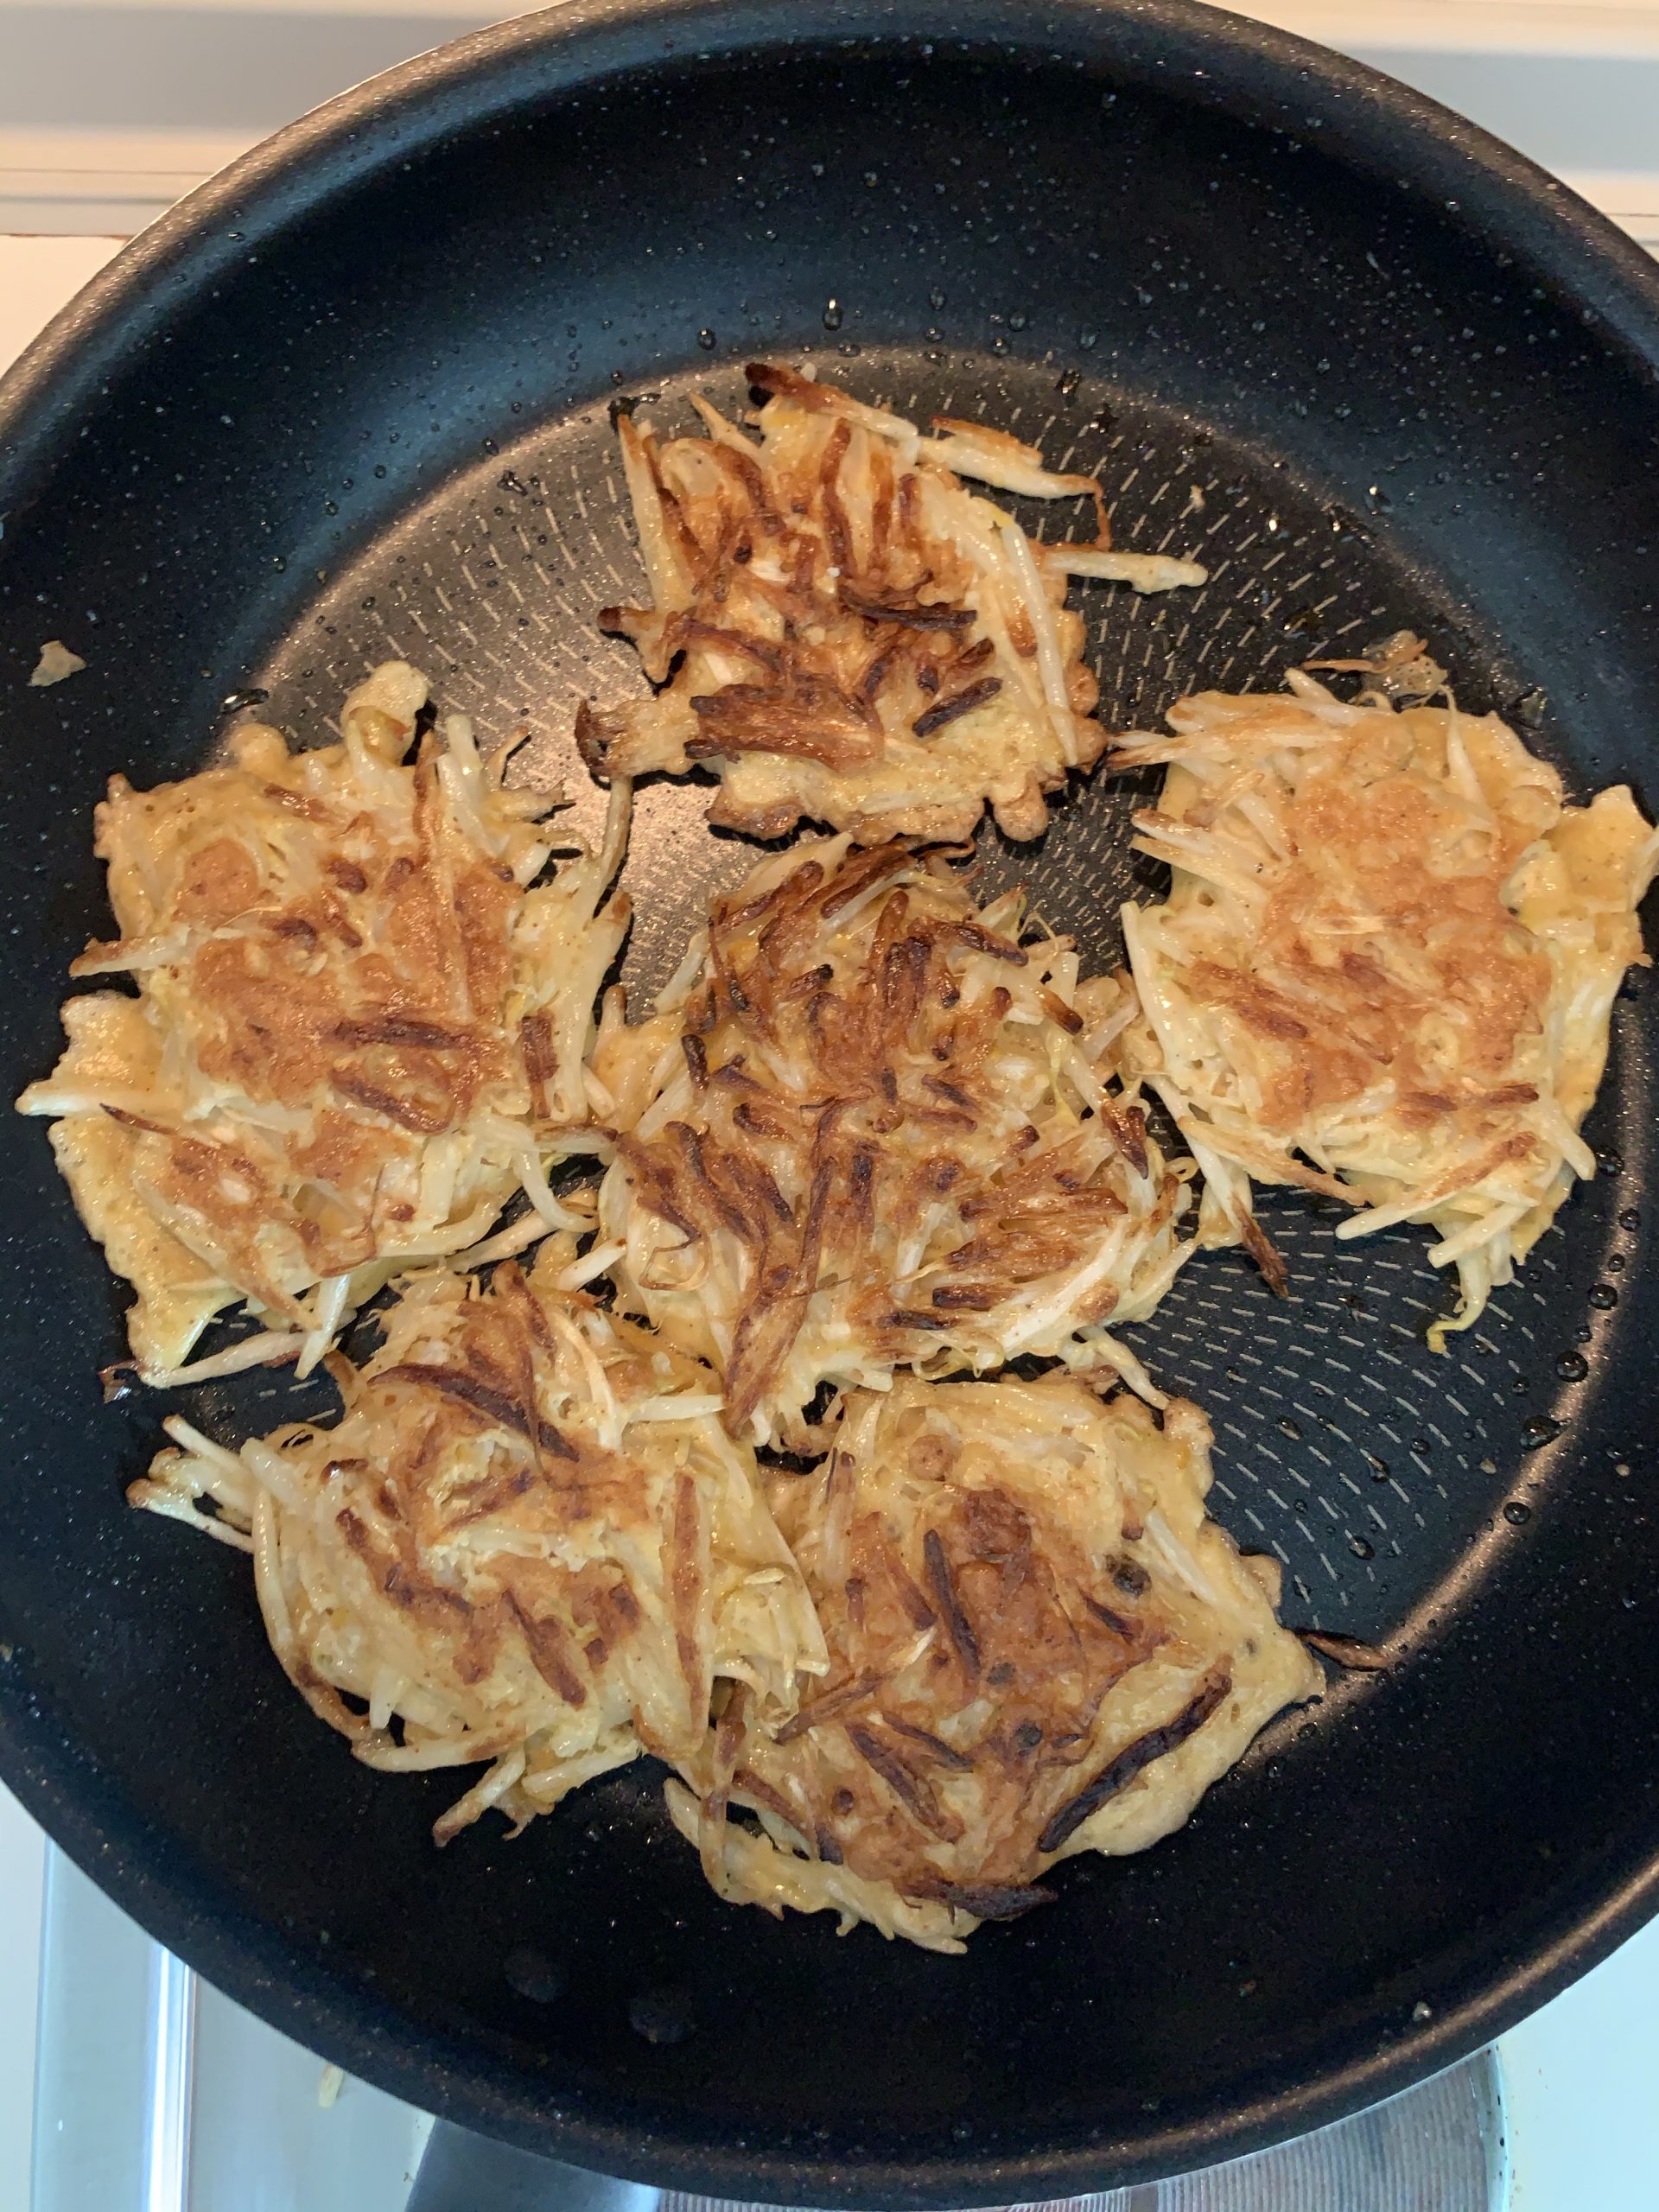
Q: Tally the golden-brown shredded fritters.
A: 6